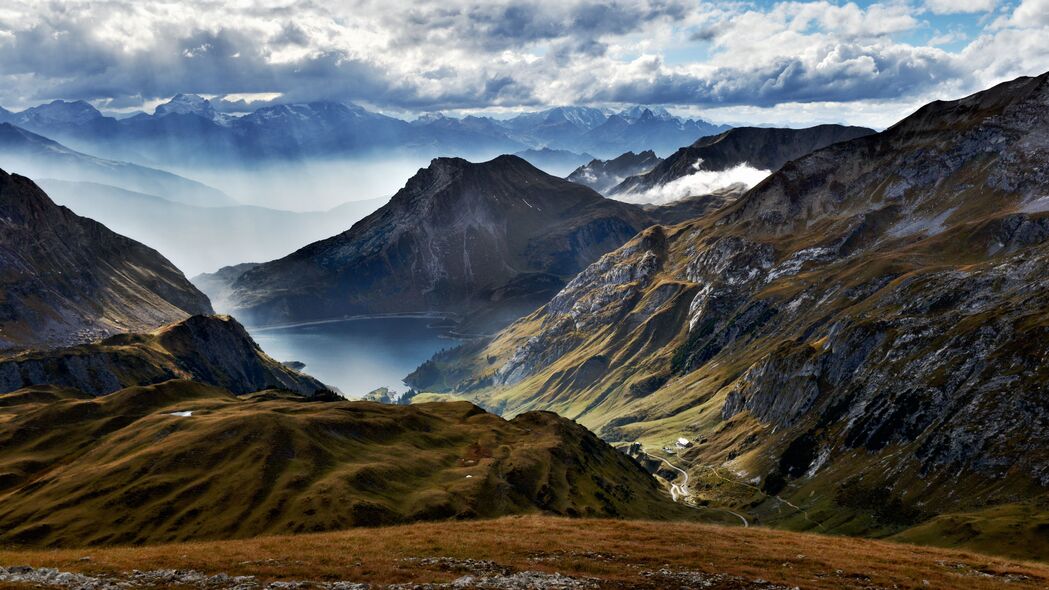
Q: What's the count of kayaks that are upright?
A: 0